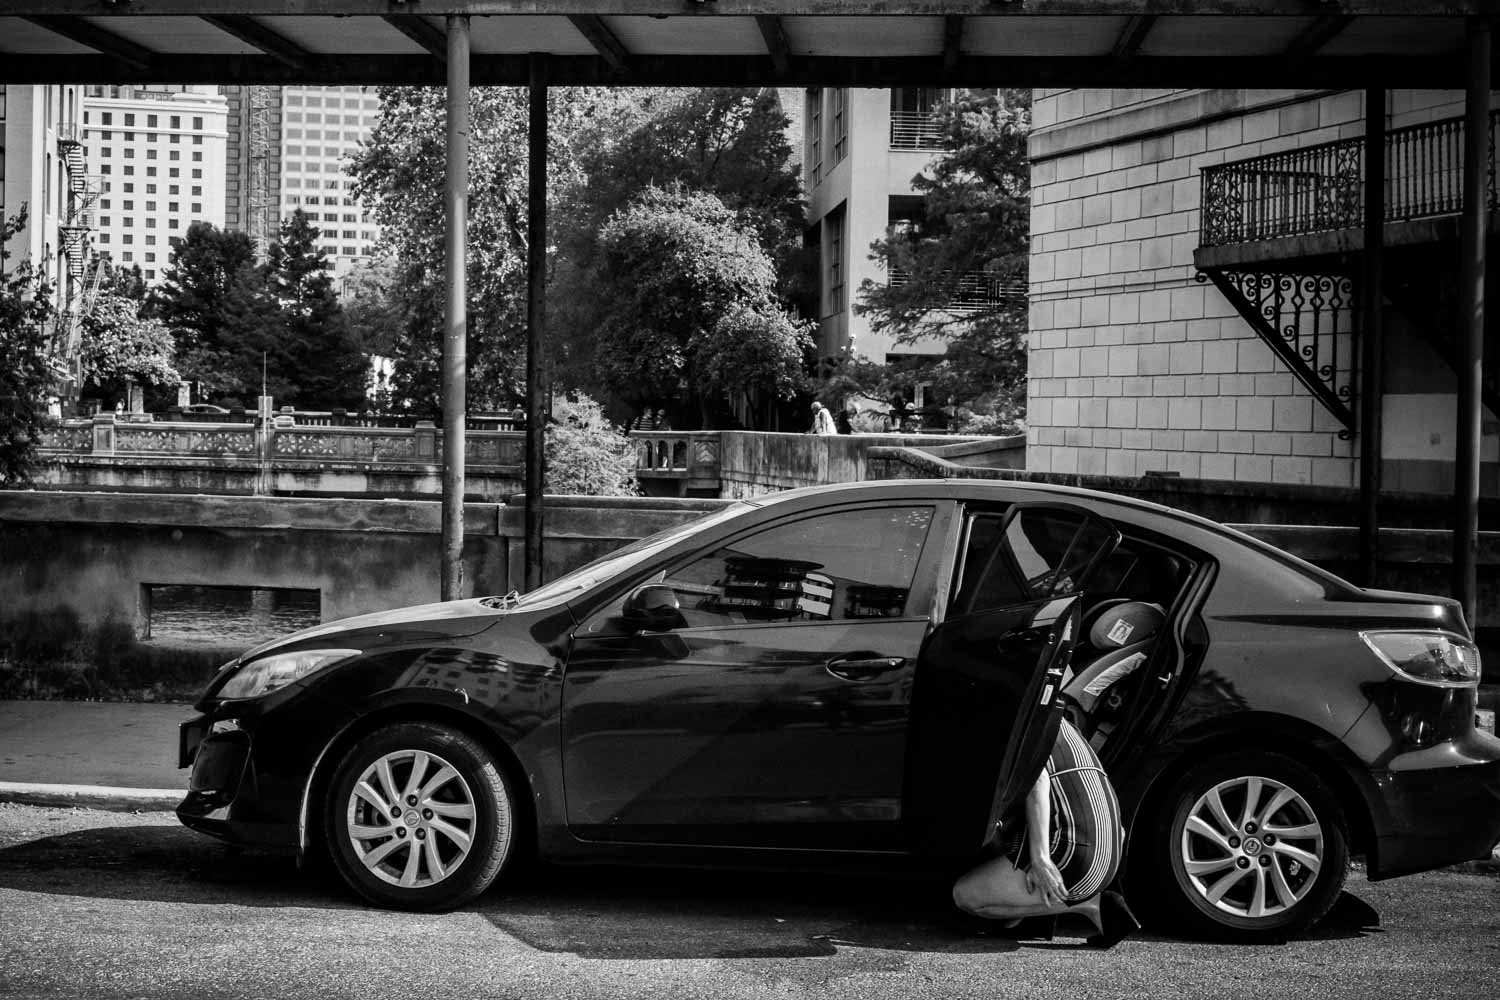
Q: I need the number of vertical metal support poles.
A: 4